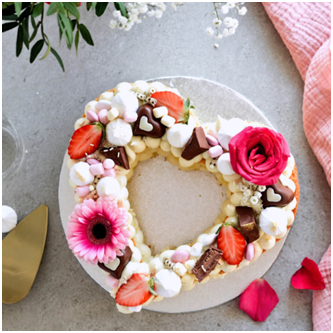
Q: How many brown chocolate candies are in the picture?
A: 7